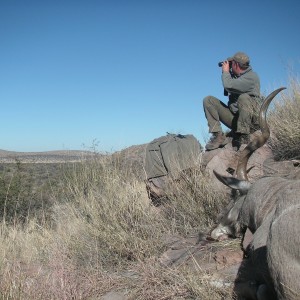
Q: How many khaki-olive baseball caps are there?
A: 1